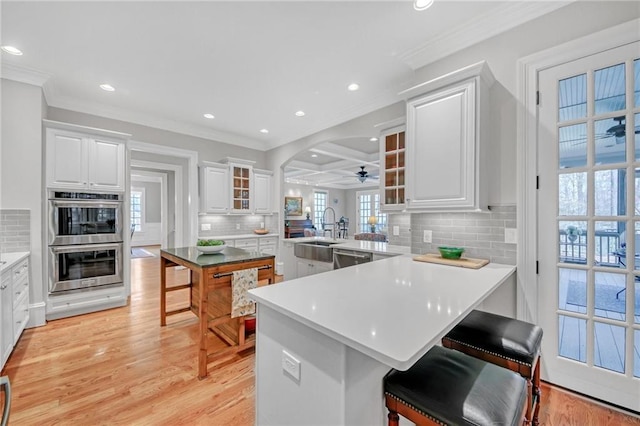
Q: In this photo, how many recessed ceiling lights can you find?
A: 9